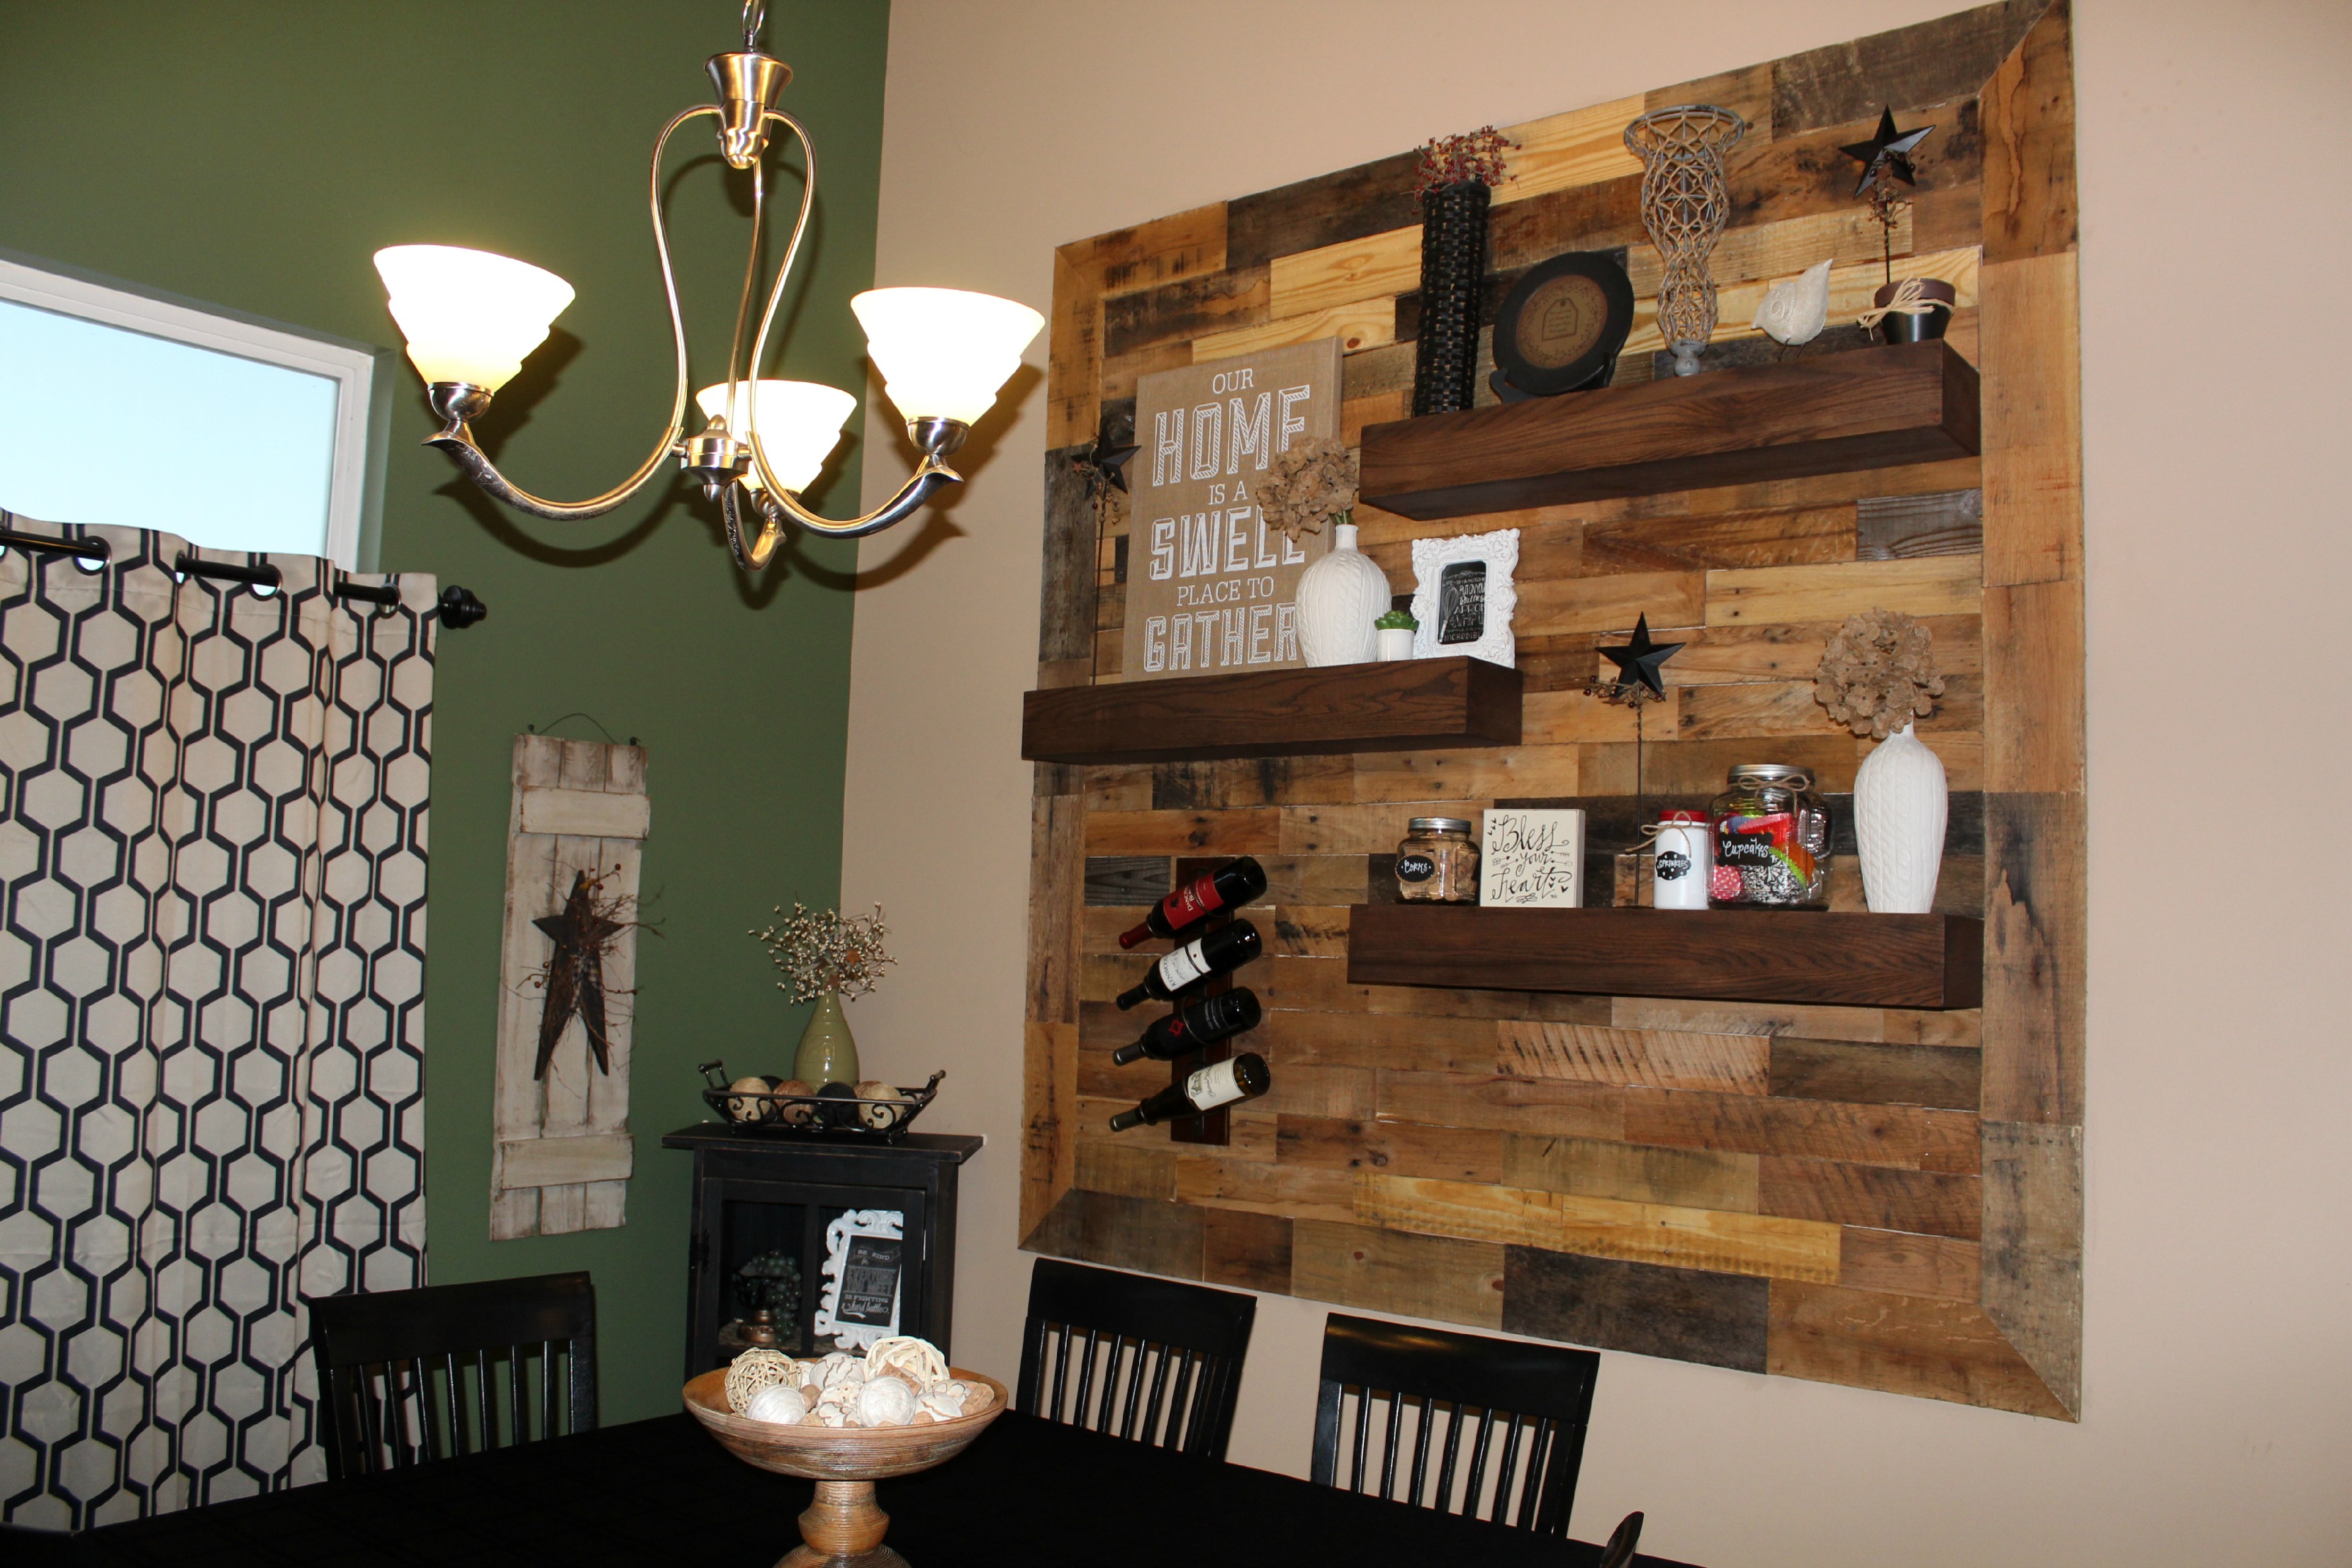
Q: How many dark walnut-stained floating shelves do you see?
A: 3